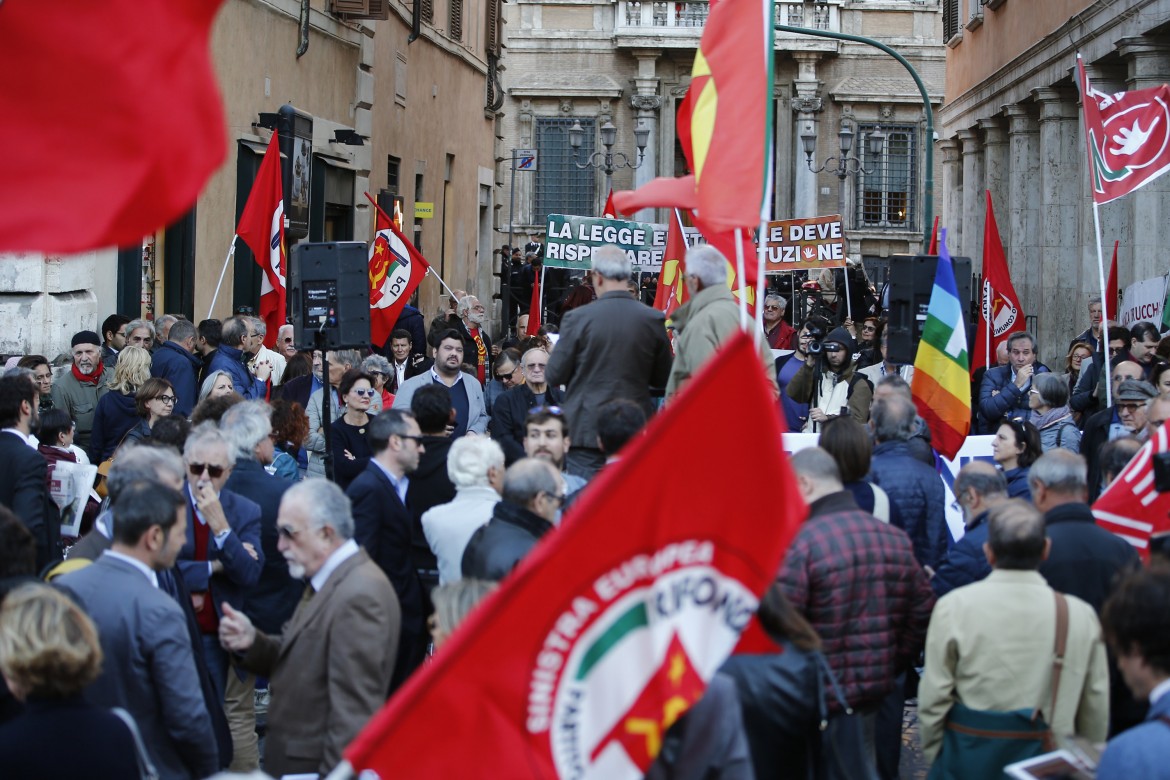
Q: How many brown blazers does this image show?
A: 1